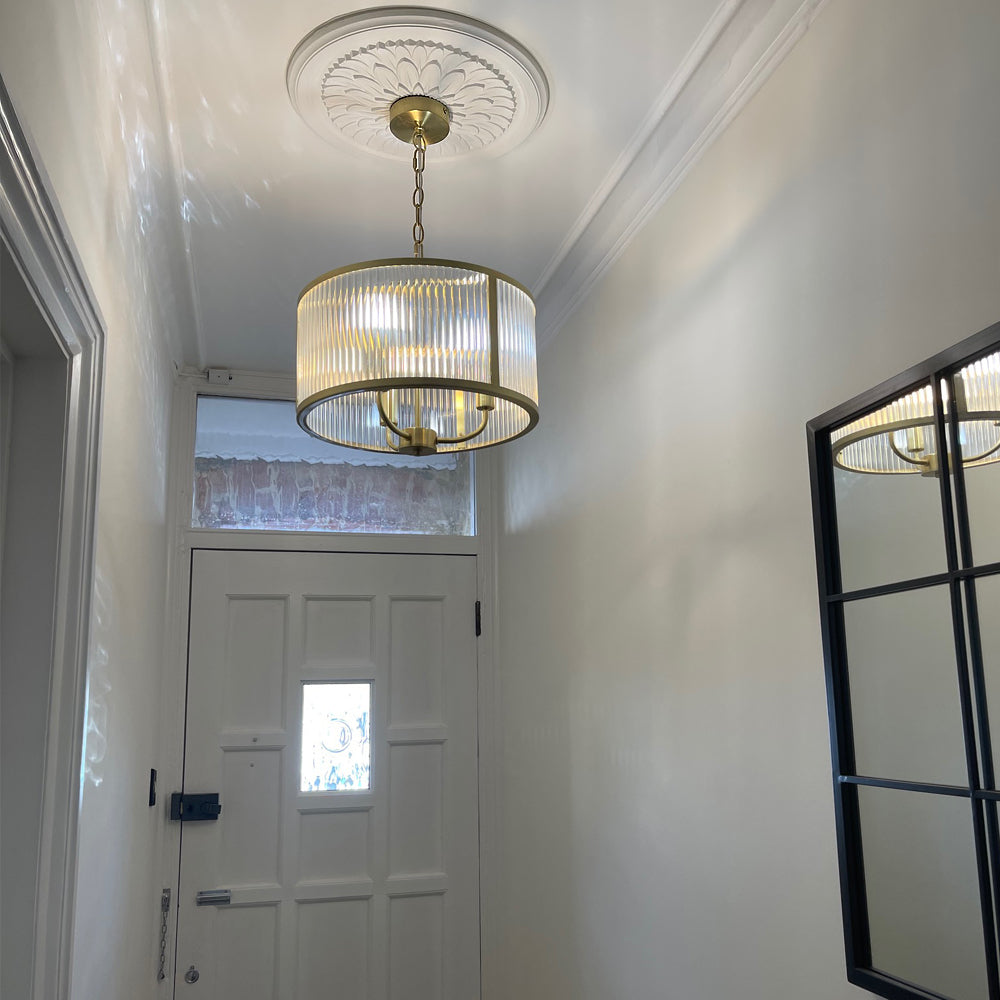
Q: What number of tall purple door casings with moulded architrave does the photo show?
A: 0